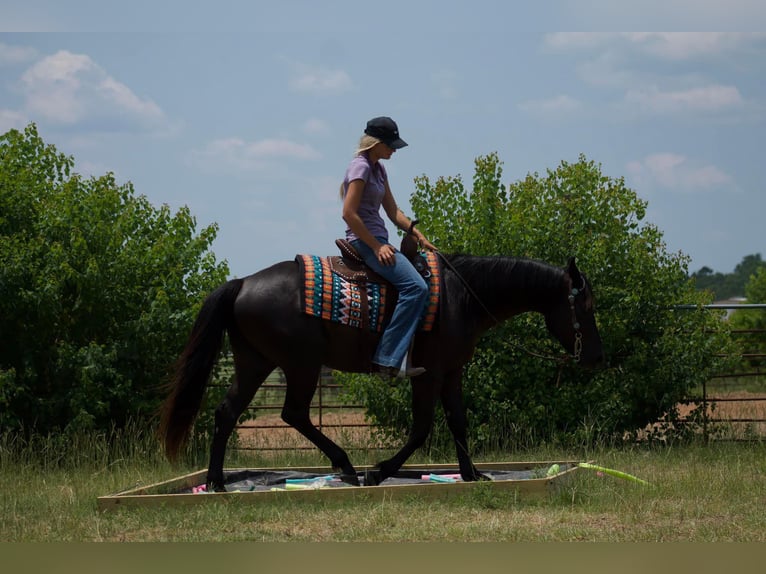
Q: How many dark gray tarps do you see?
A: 1